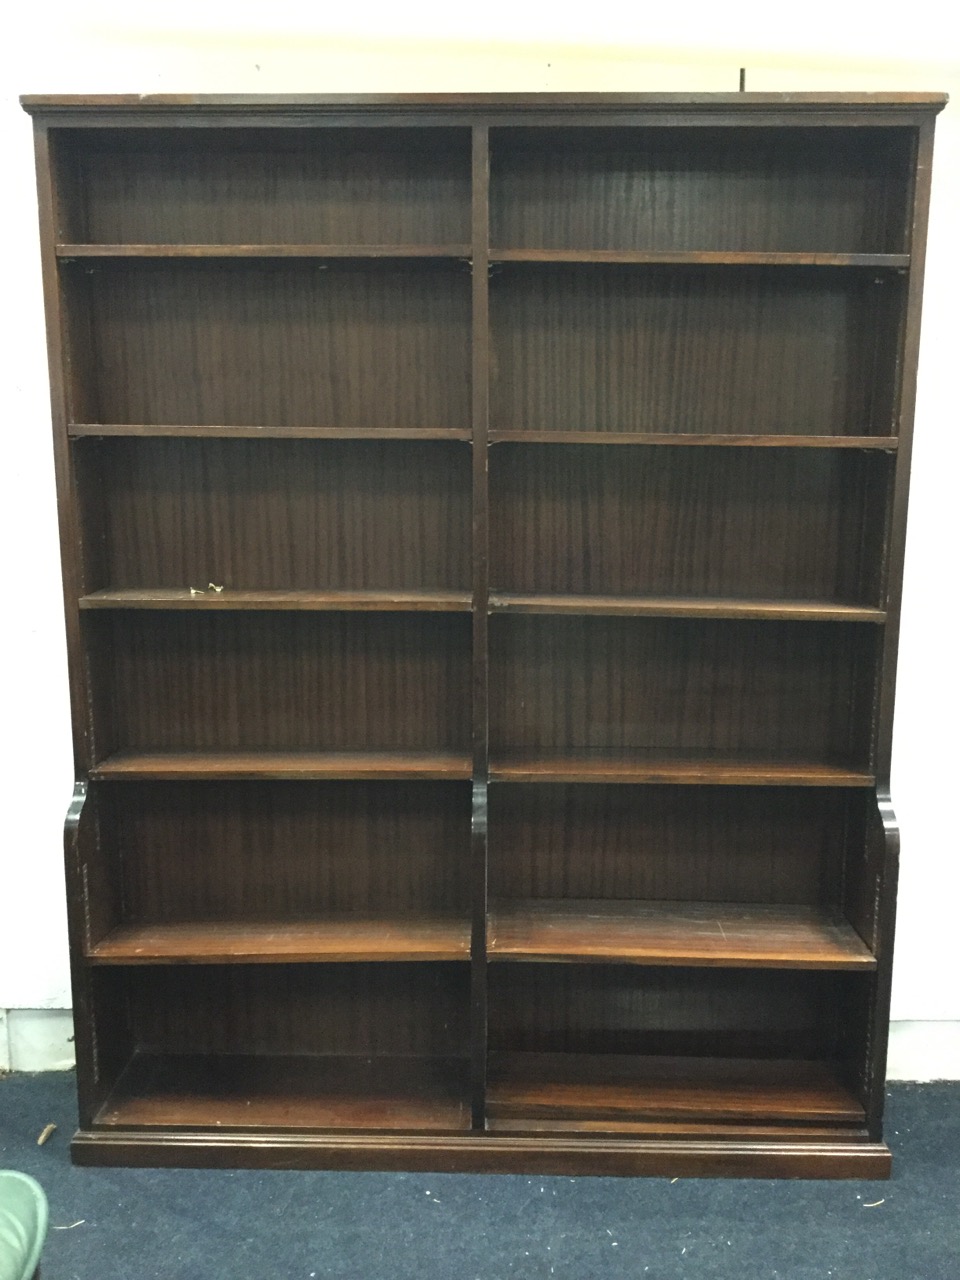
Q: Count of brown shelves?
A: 12